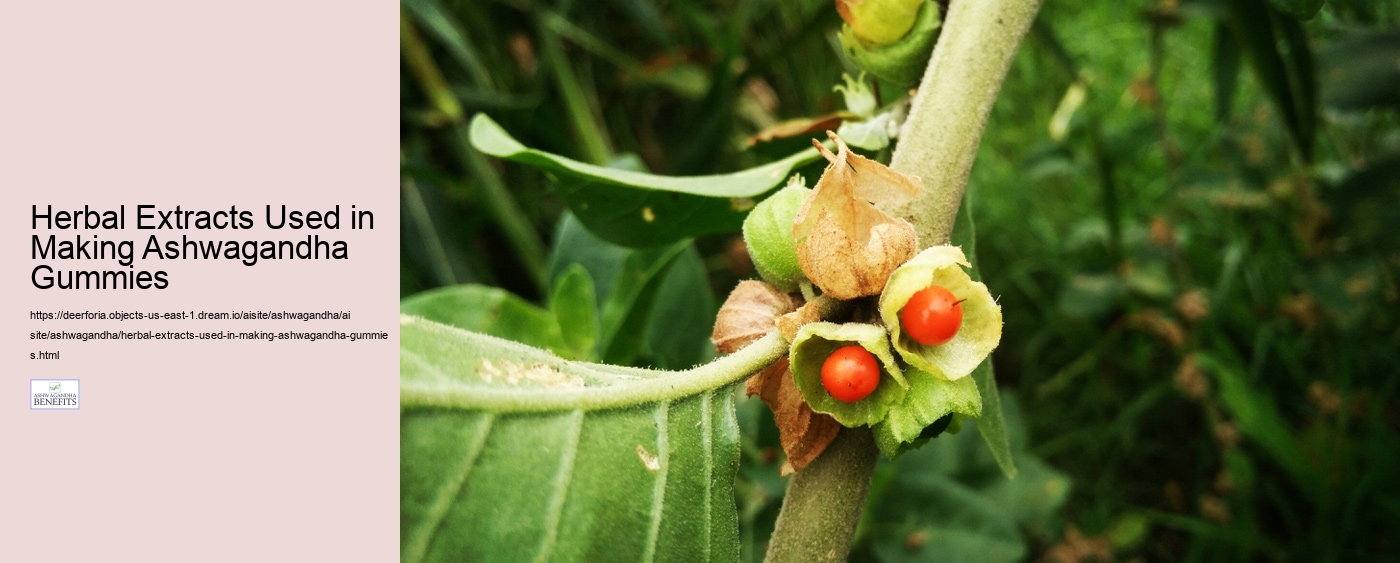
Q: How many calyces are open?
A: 2